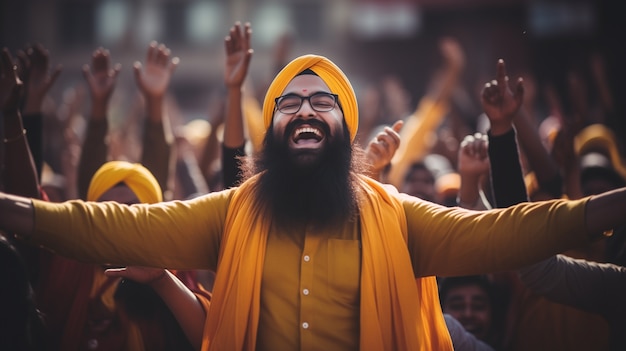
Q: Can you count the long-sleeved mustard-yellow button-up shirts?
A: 1